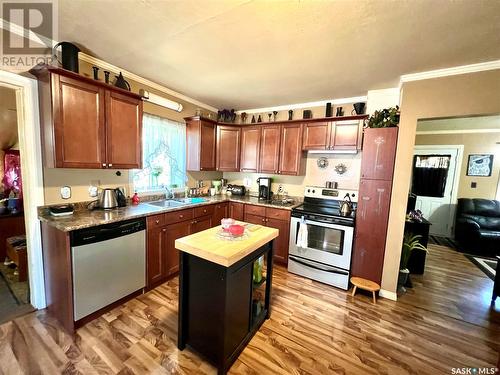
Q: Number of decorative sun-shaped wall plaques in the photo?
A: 2